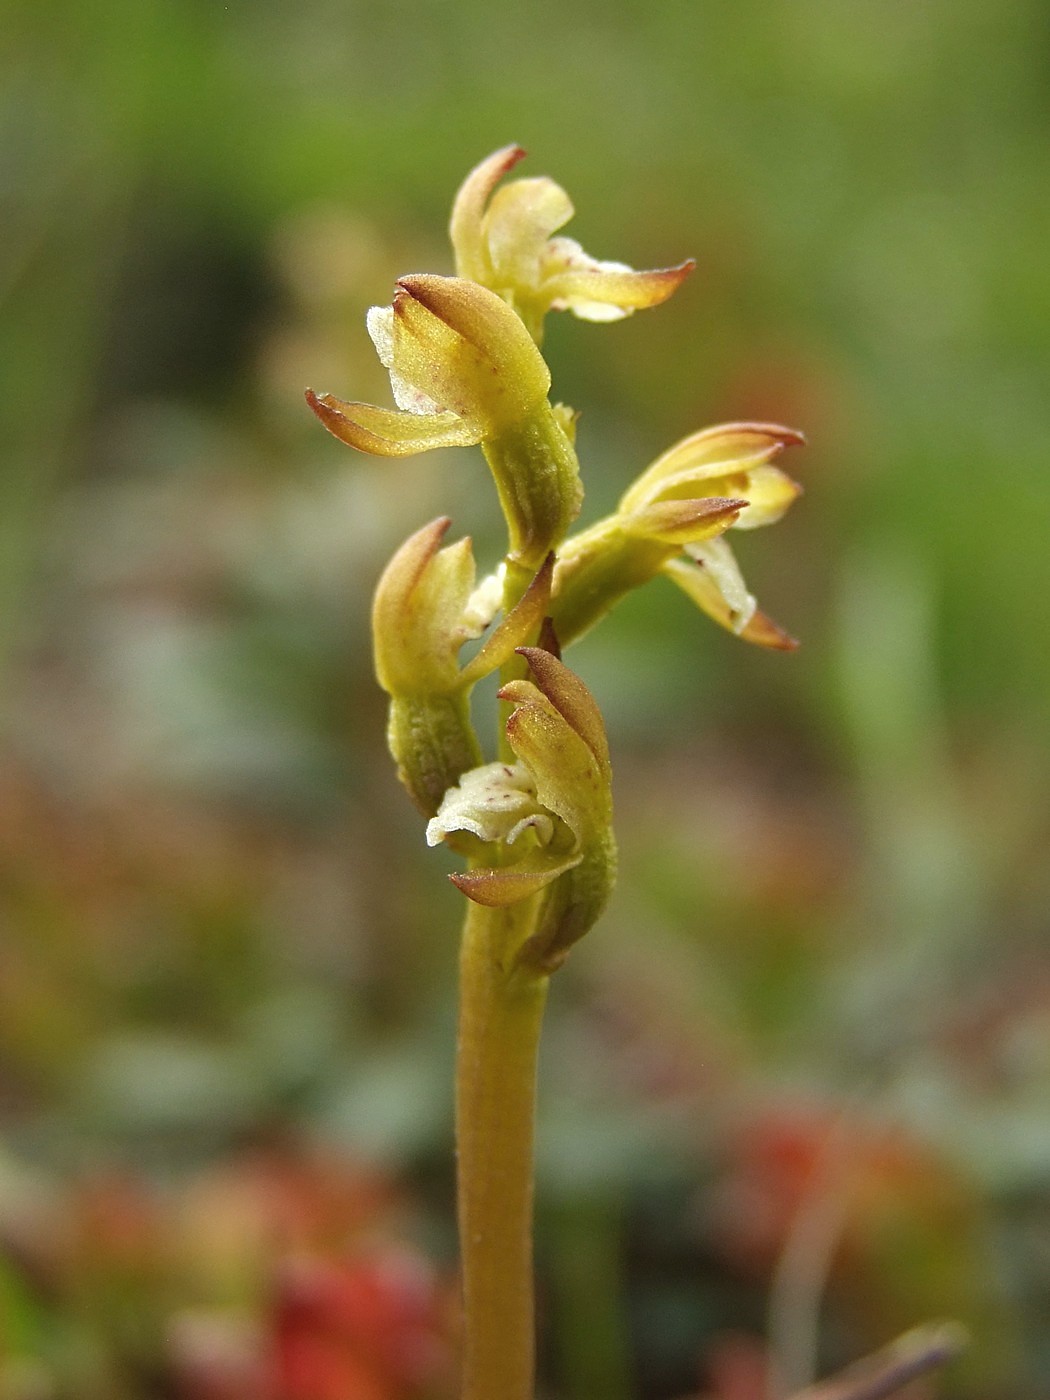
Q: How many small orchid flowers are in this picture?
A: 5